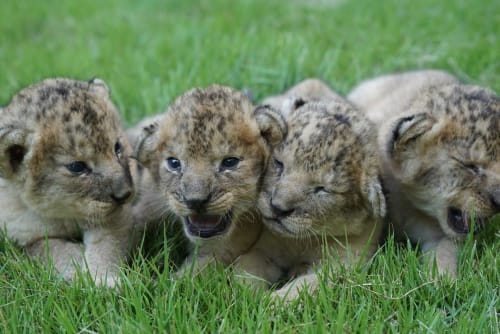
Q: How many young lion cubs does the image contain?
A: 4